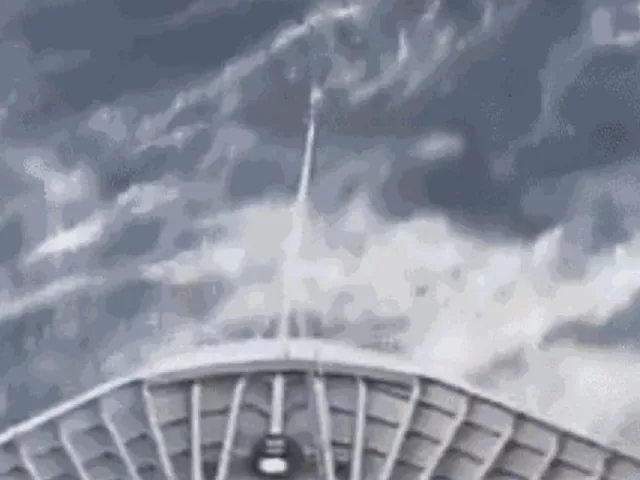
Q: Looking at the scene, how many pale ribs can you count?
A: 14